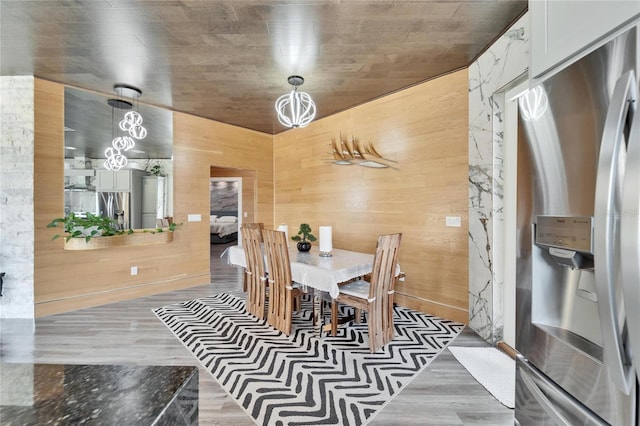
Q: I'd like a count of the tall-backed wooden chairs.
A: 4